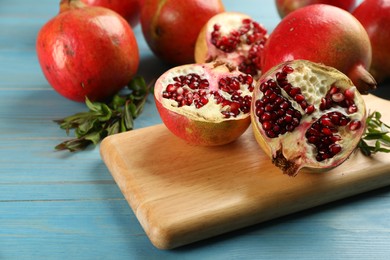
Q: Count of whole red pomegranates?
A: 6